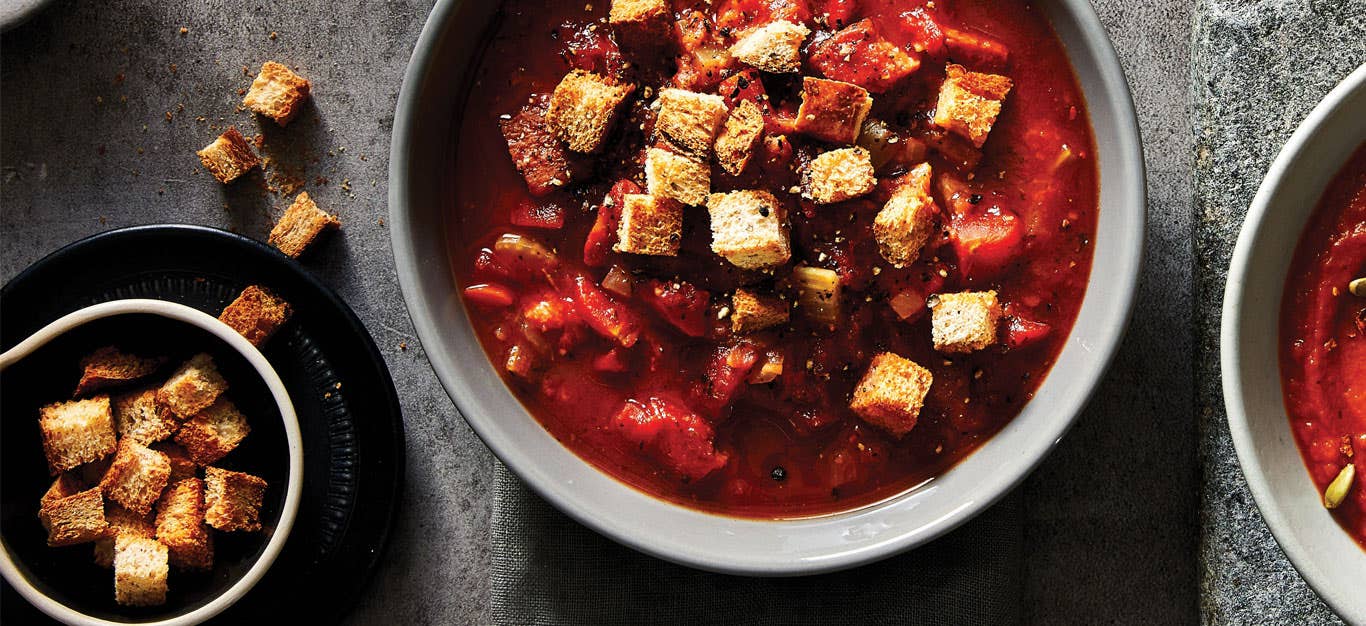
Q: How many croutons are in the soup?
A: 15